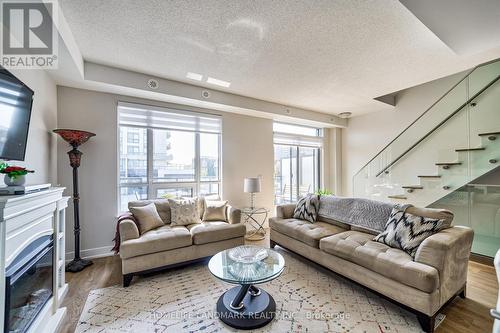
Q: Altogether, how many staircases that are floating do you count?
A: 1